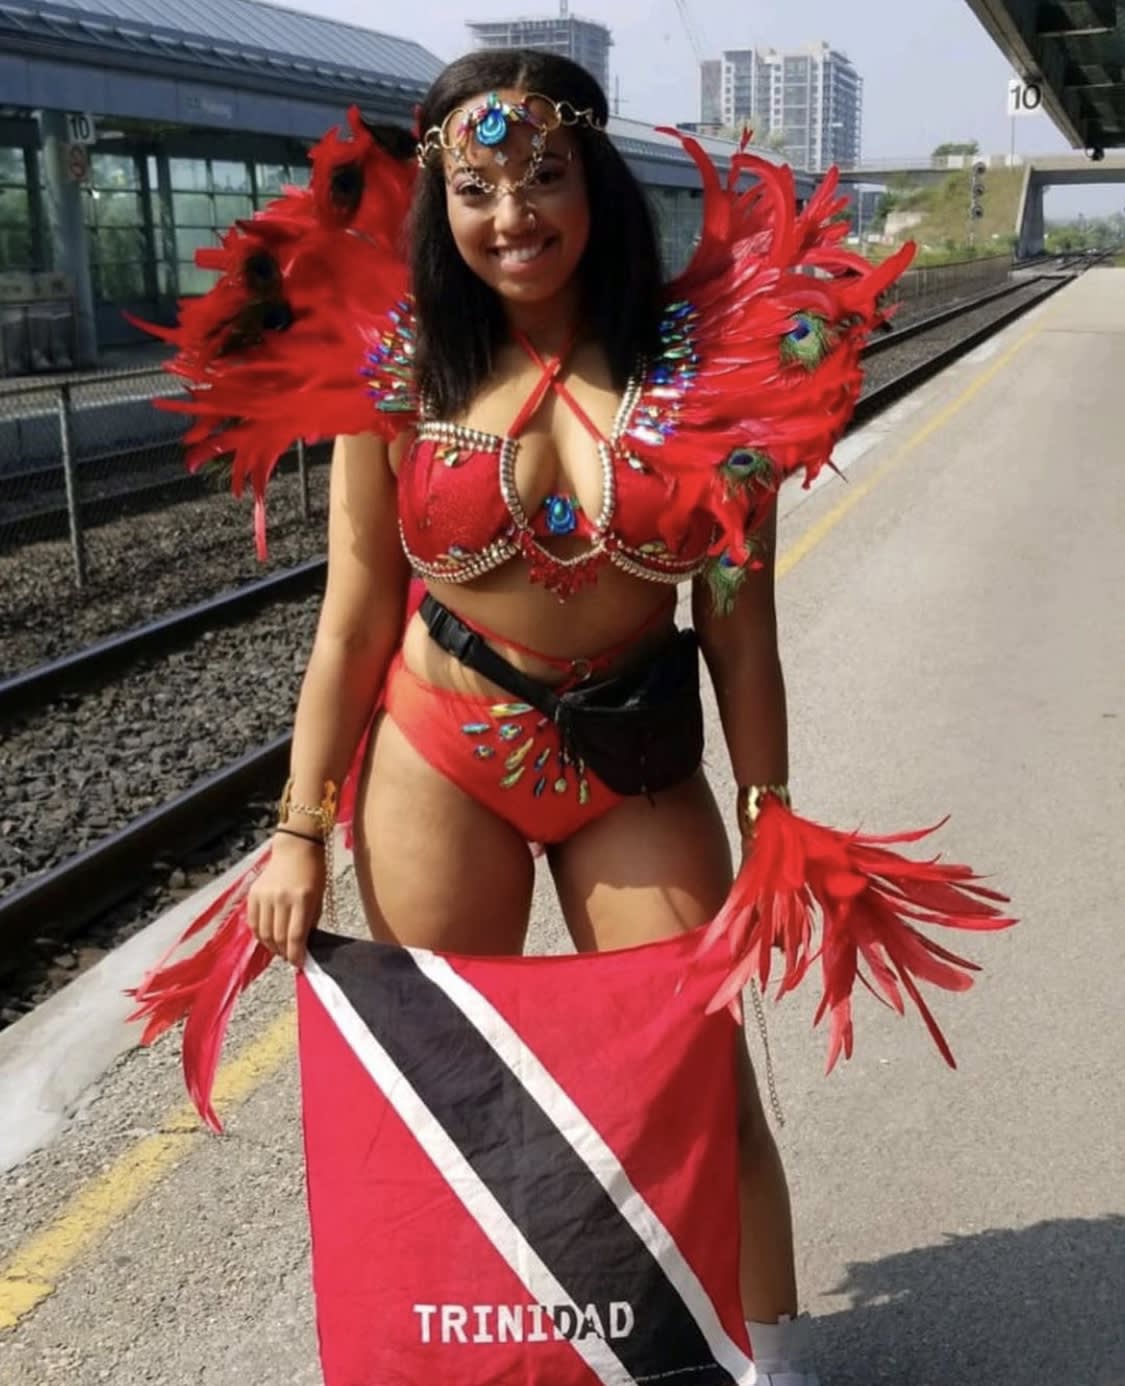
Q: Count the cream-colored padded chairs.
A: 0